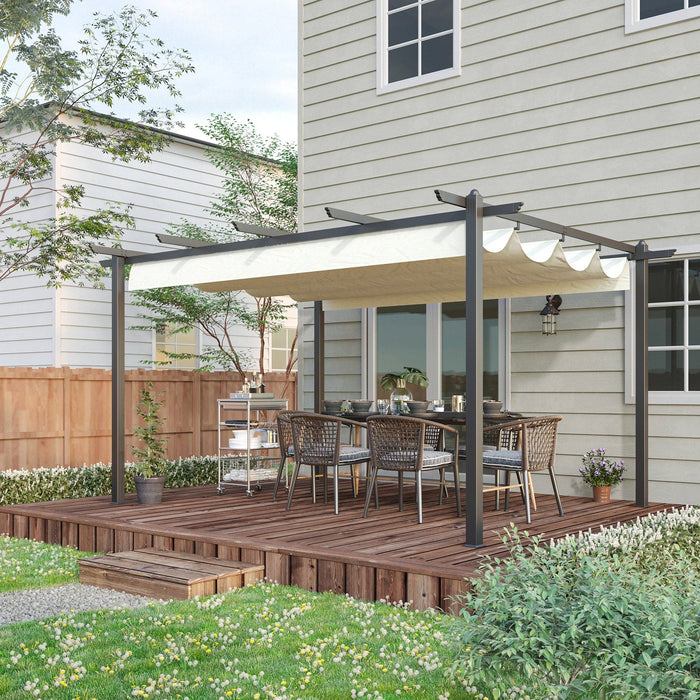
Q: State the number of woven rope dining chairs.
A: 6